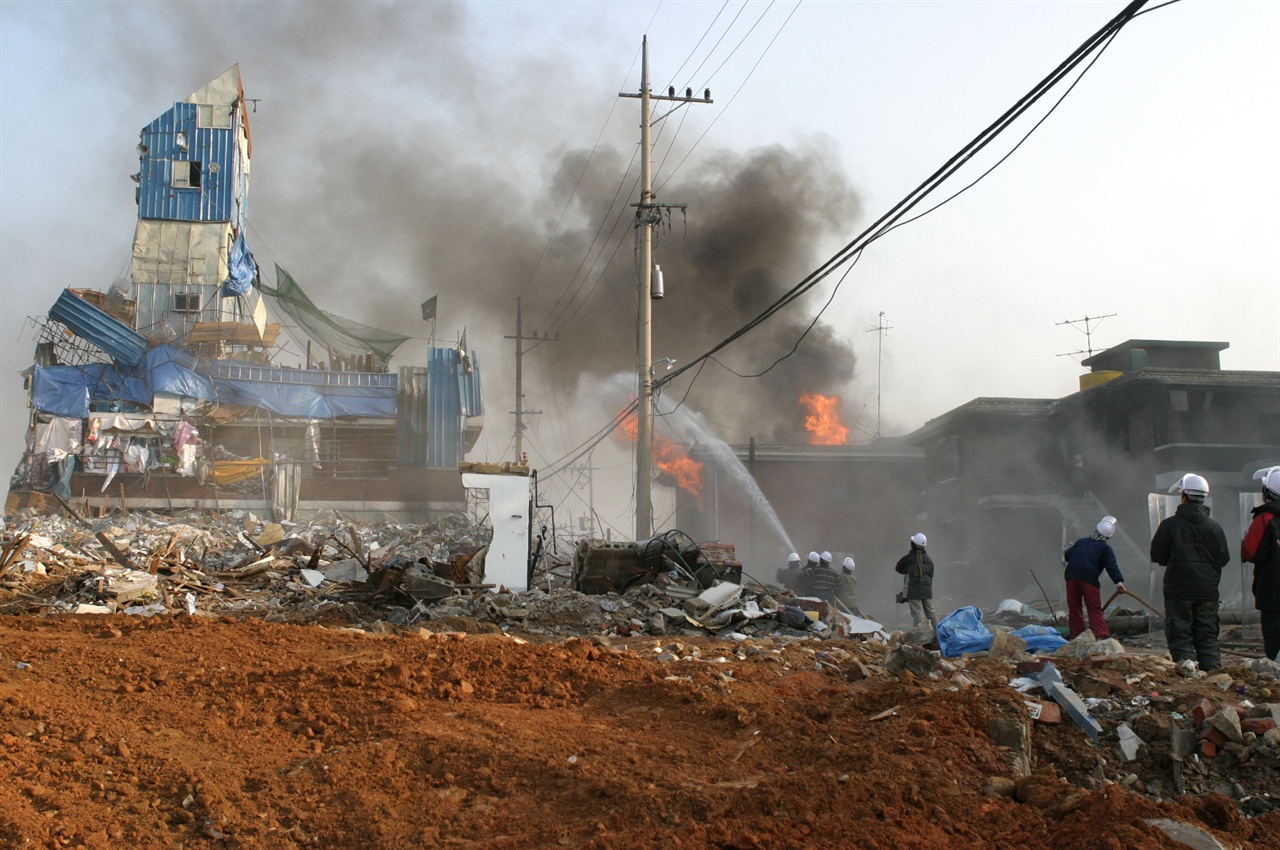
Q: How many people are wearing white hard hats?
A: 8